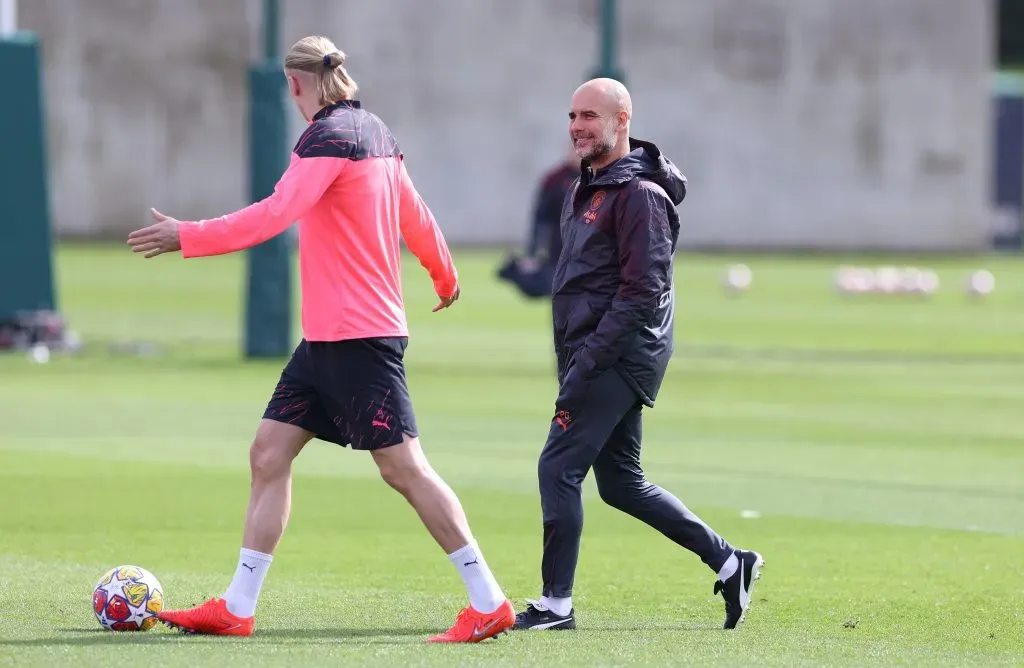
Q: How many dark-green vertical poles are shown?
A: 3